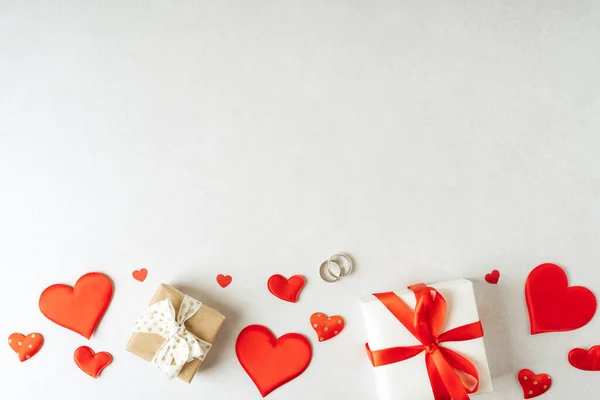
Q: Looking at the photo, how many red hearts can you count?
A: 12